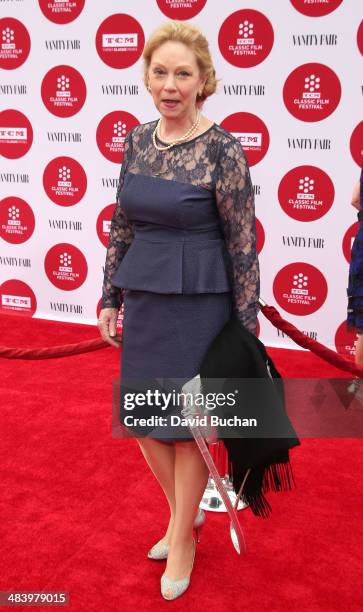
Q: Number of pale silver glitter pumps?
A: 2